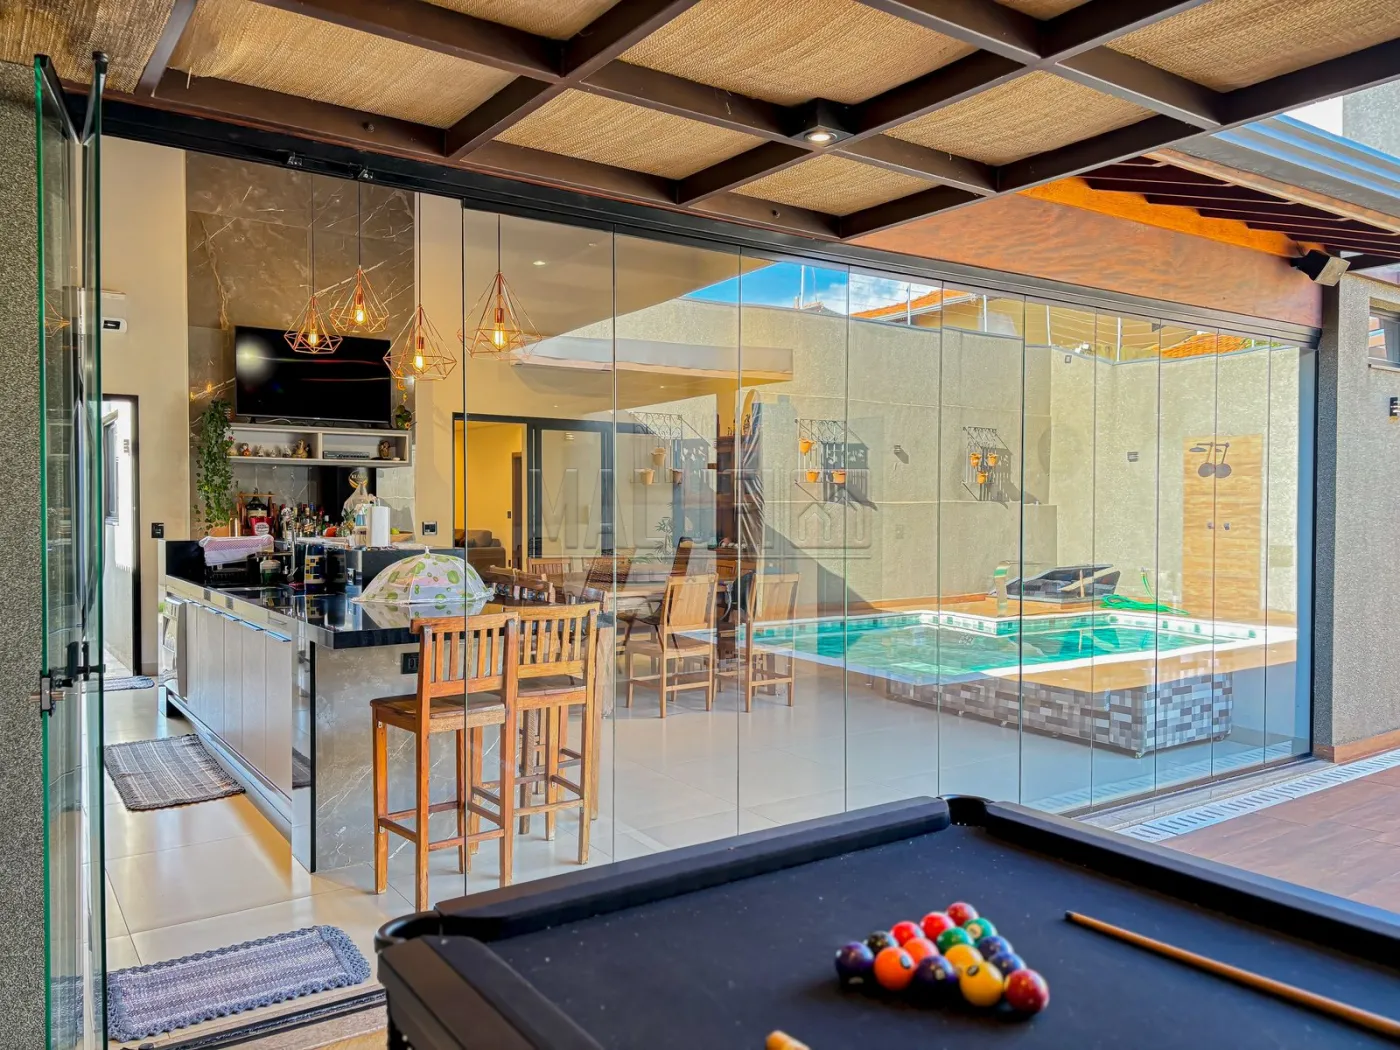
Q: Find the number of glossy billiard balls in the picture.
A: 15